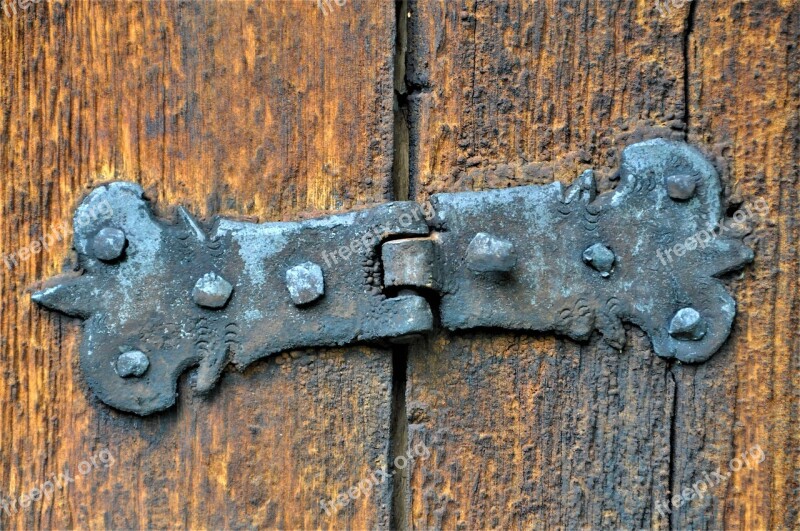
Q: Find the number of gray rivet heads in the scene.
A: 8